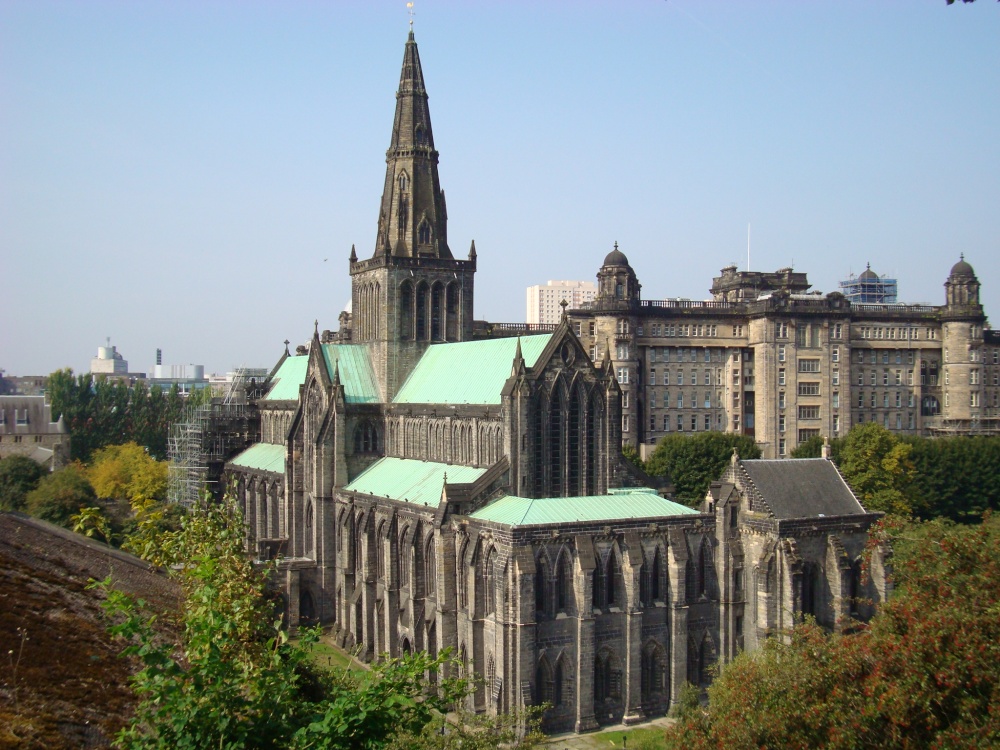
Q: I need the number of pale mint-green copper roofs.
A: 6